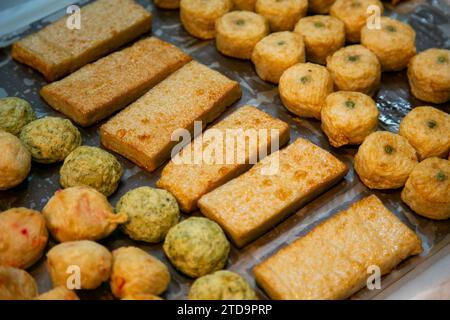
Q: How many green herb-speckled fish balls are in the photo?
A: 6